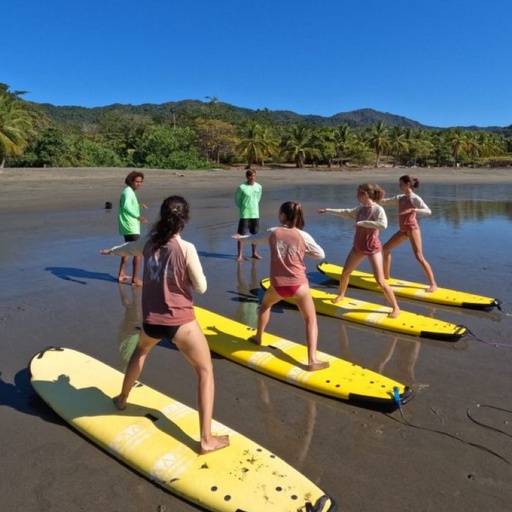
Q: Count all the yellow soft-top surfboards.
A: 4